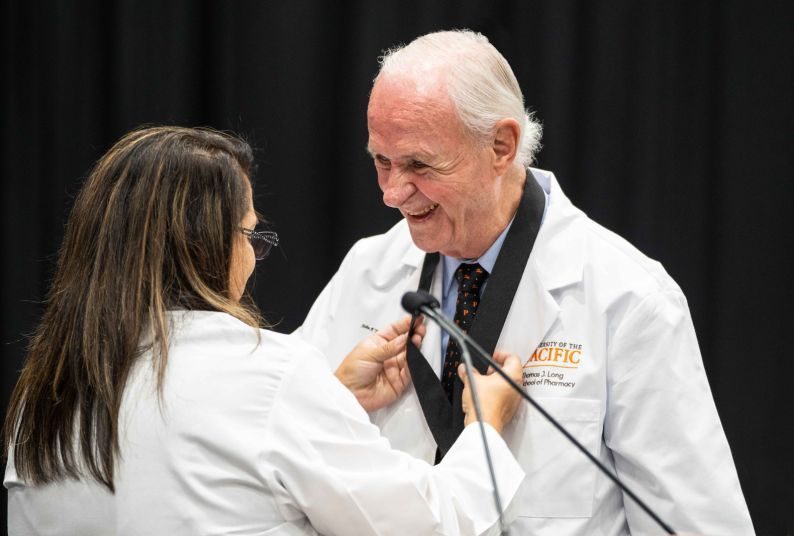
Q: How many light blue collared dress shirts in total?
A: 1